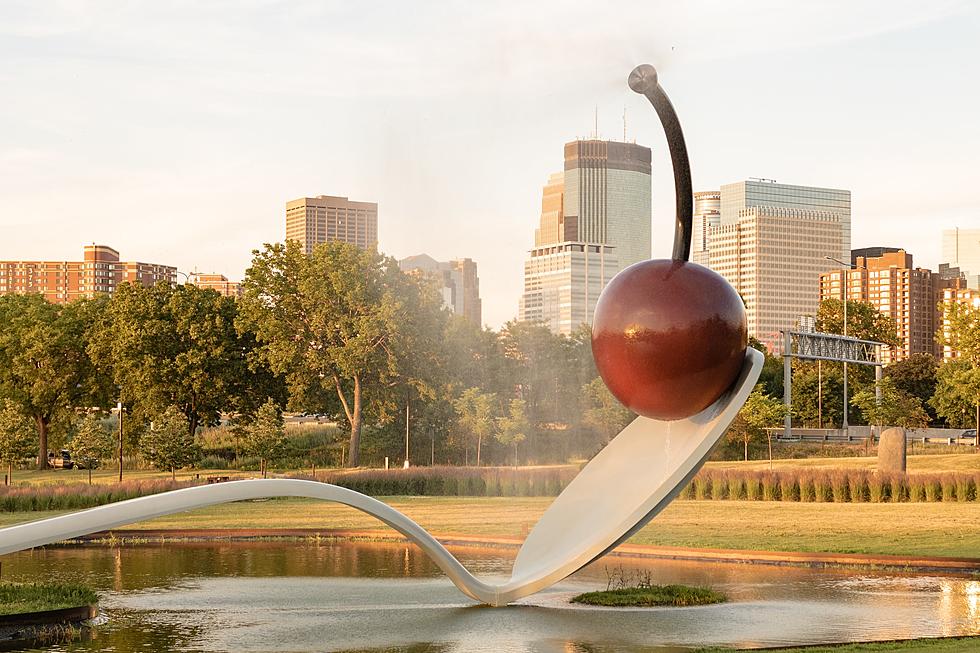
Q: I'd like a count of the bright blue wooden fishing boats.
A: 0